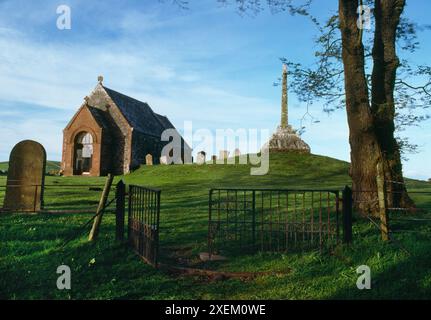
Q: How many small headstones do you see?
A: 6